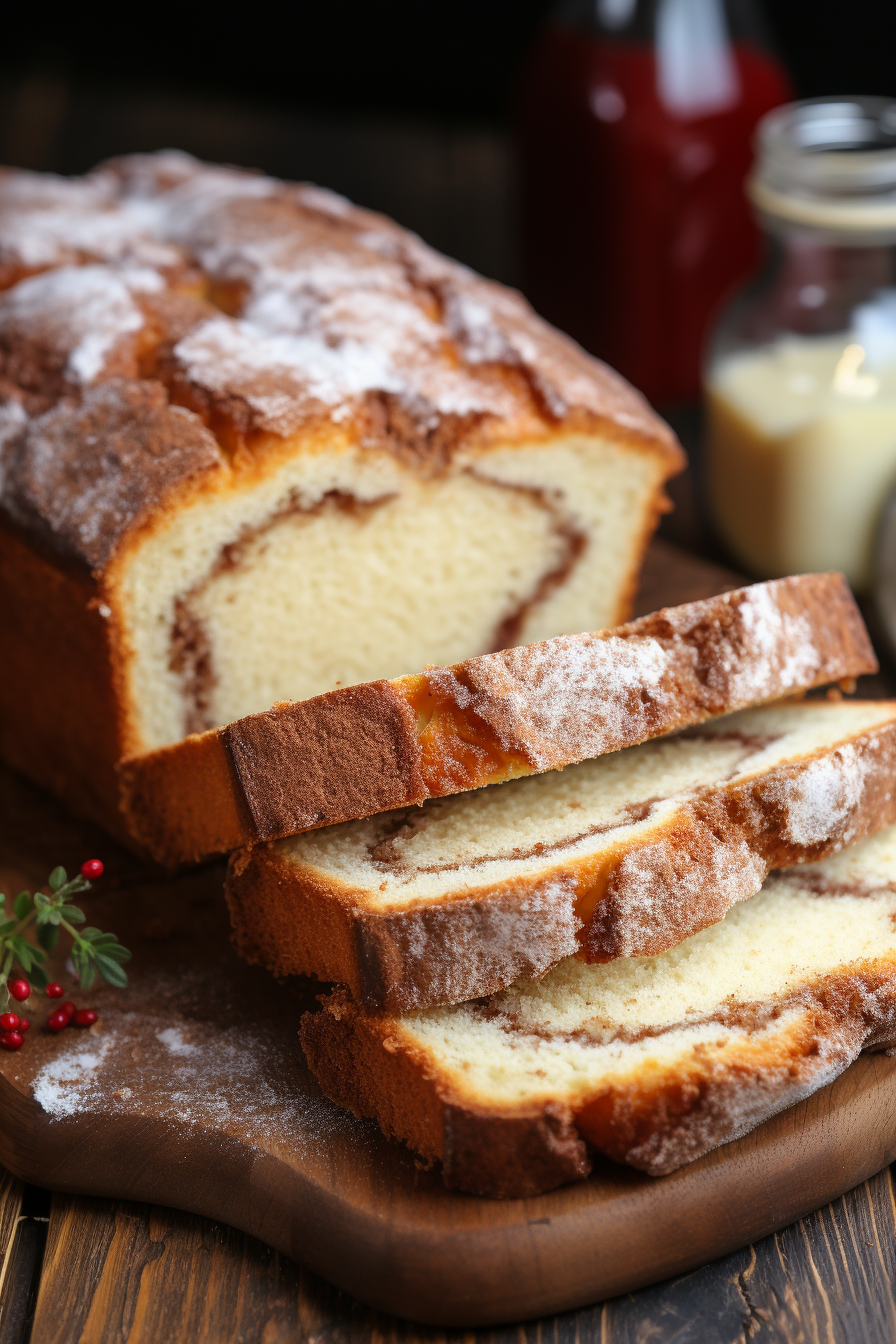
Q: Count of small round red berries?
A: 9